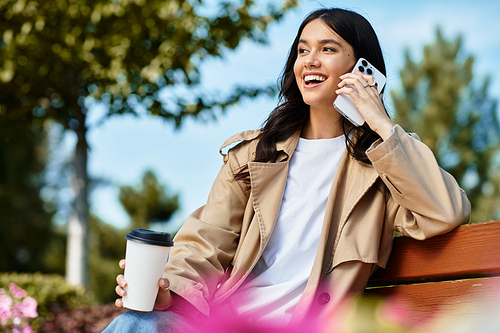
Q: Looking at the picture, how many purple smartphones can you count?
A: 0